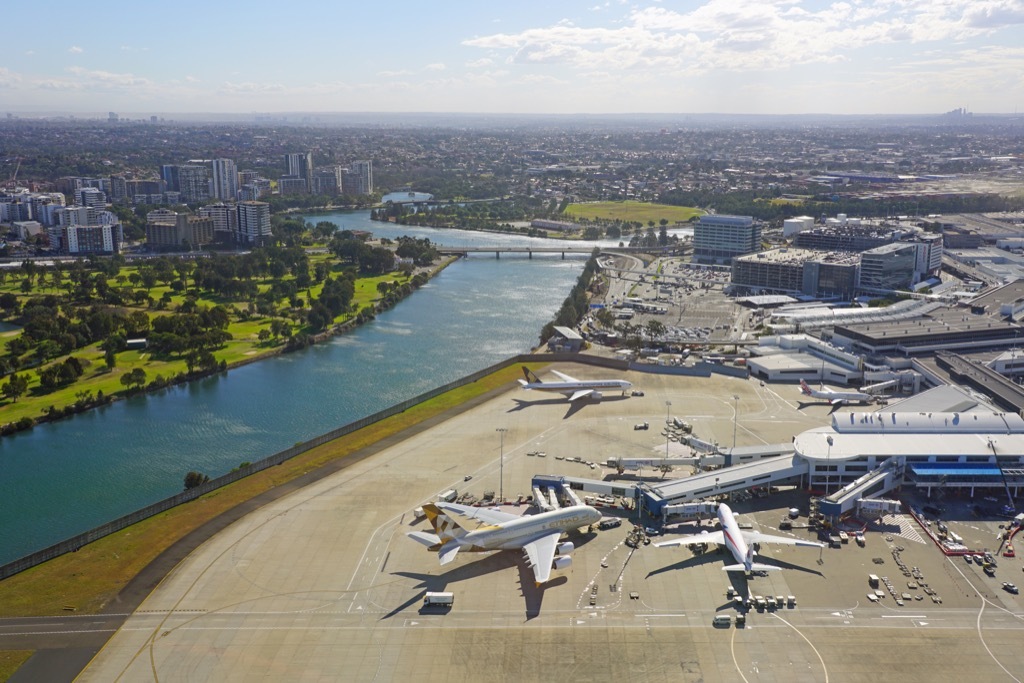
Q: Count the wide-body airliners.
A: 3